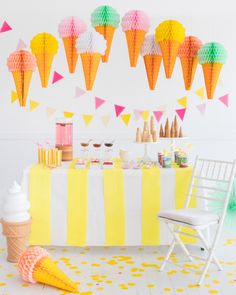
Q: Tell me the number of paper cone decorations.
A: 11